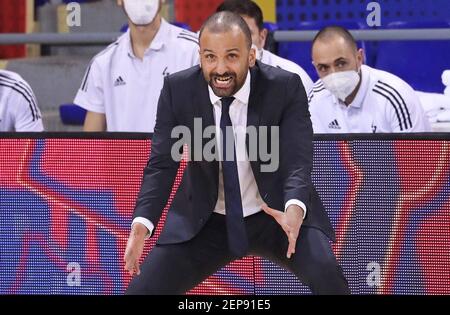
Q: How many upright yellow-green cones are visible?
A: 0